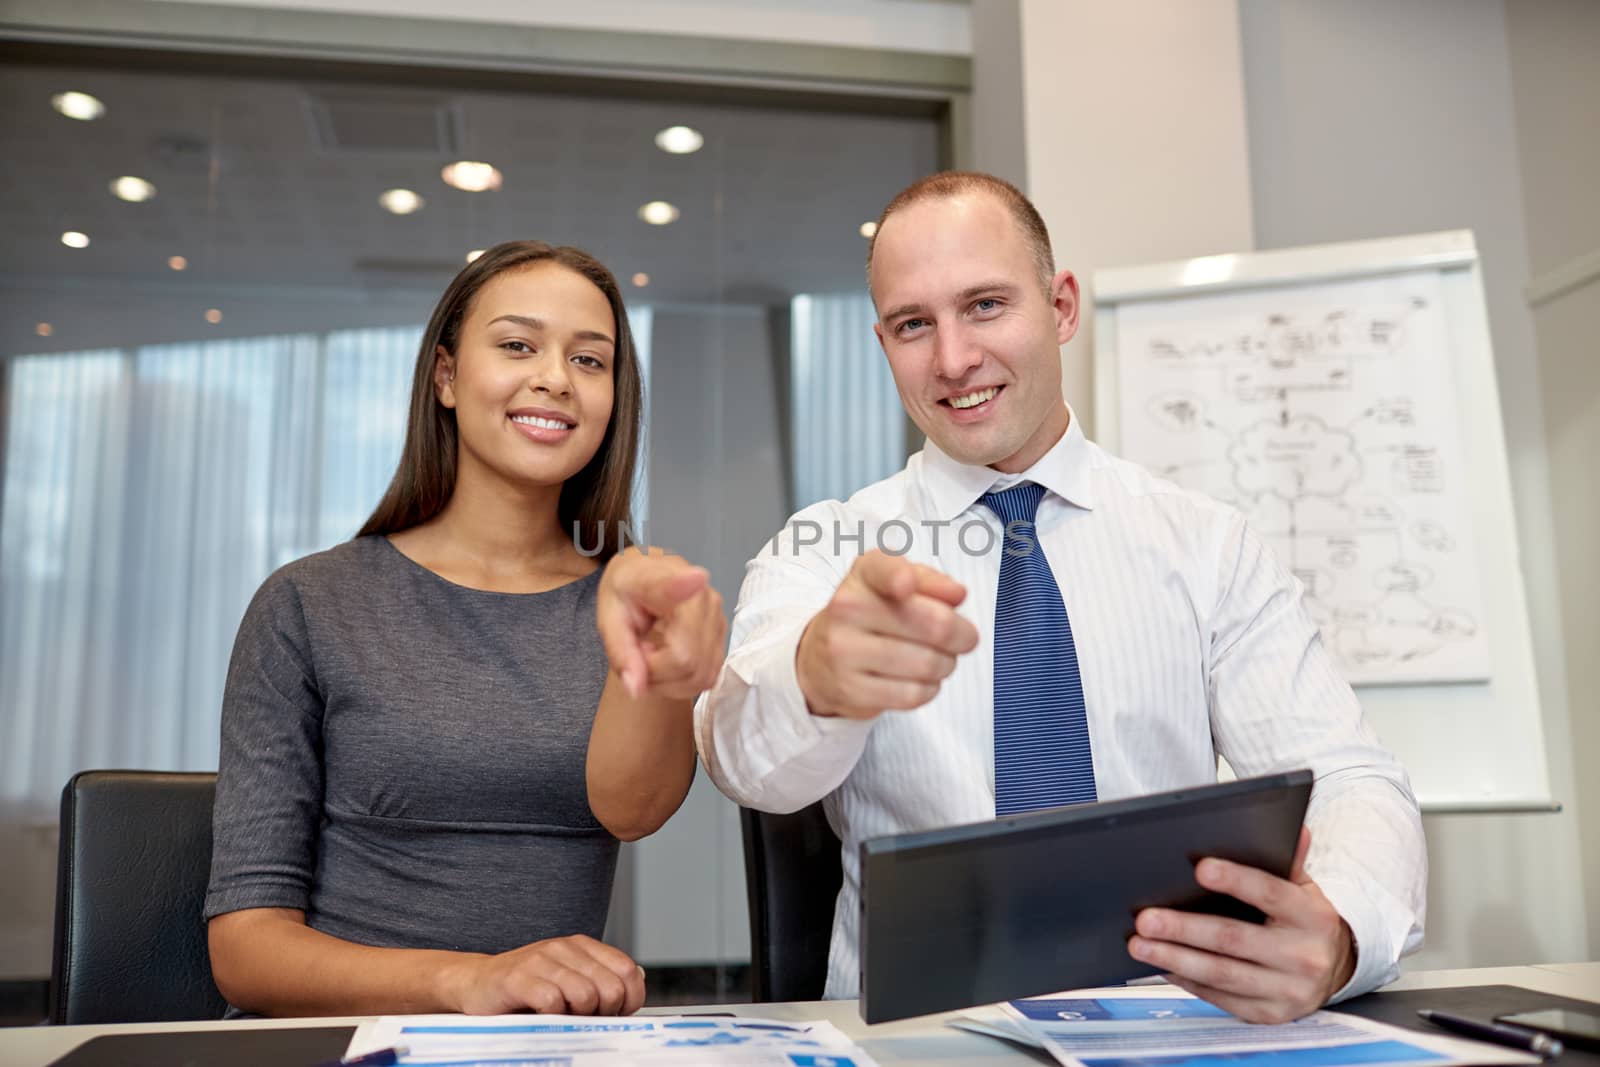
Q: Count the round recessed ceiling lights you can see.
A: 13